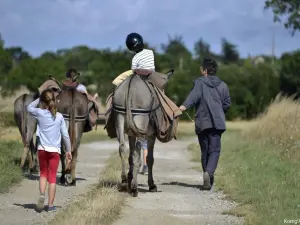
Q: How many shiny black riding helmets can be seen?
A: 1